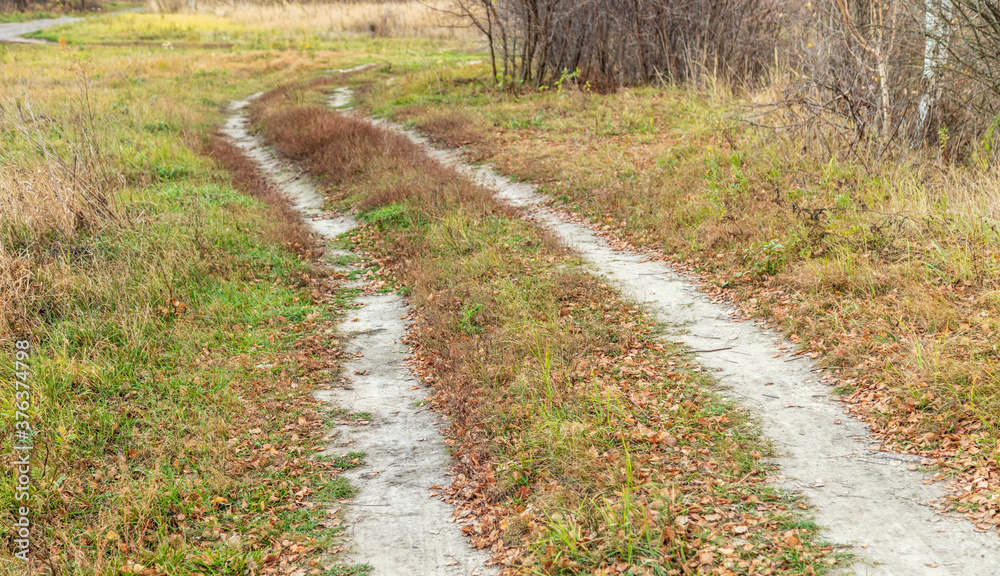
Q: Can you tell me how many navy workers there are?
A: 0